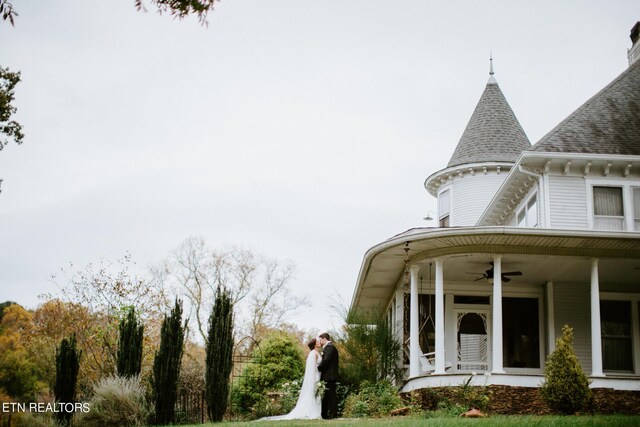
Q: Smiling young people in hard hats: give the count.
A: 0